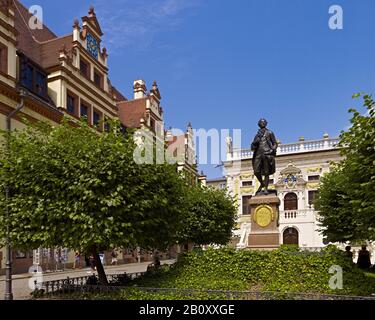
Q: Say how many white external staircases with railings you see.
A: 1